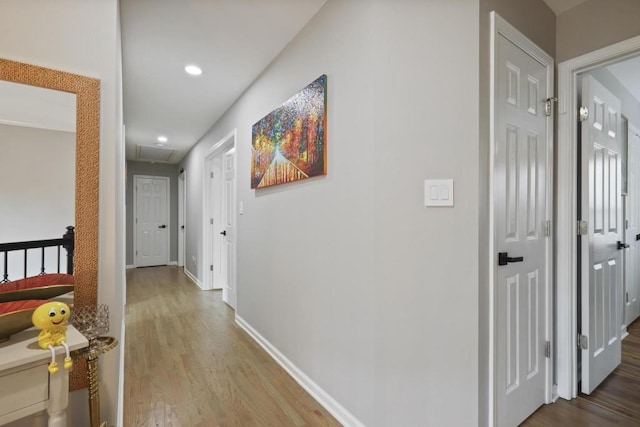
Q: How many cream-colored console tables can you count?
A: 1